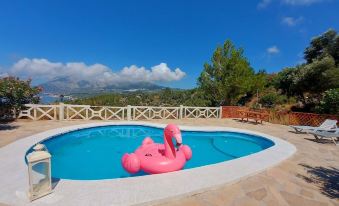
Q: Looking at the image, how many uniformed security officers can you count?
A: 0